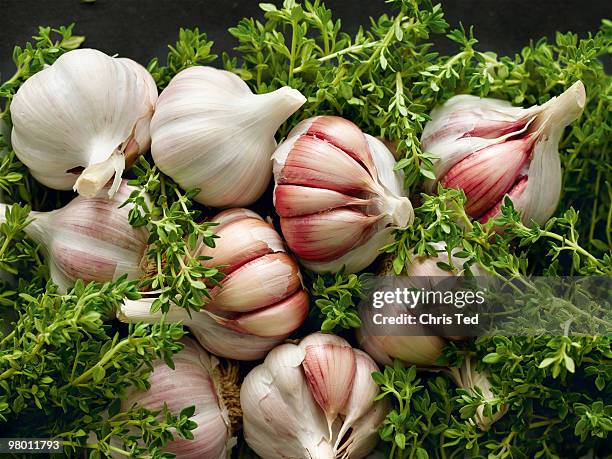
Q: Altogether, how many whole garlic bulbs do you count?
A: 9